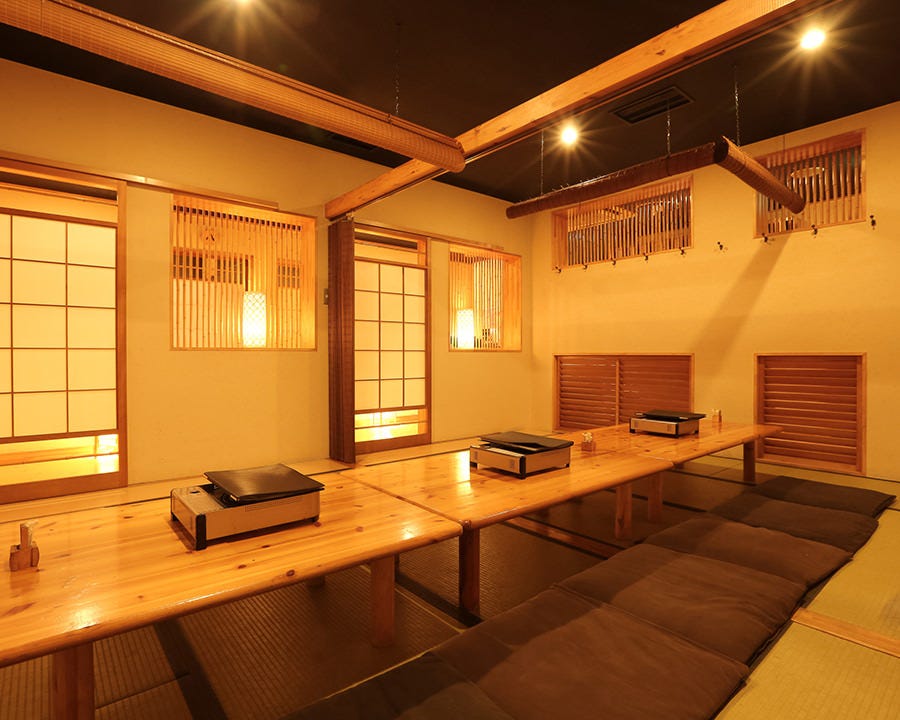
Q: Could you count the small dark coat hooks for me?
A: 9